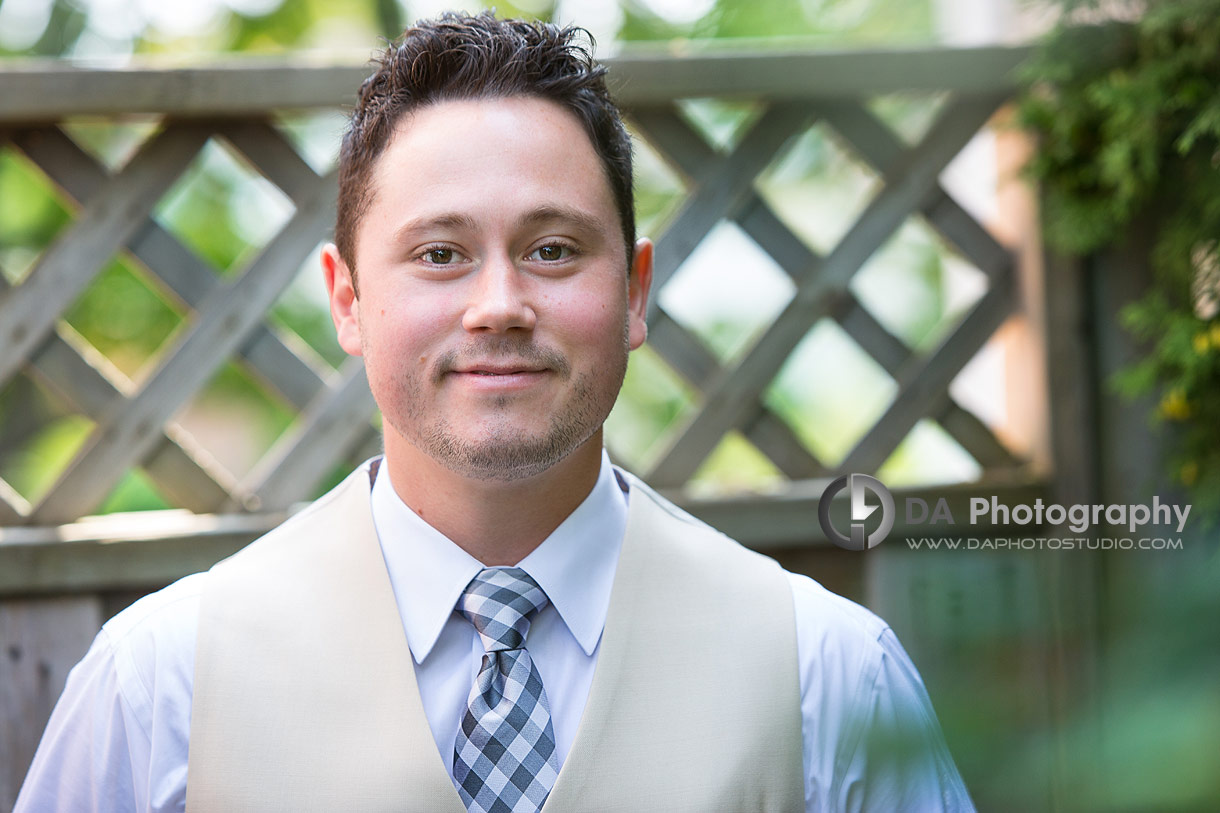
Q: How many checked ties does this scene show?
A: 1